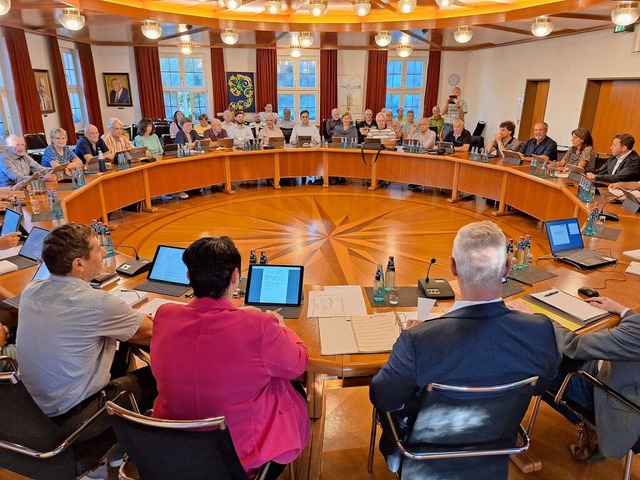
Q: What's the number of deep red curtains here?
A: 9